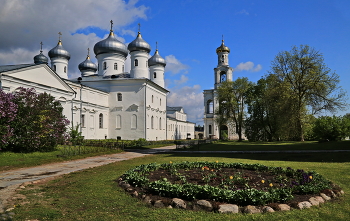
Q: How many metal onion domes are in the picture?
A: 7